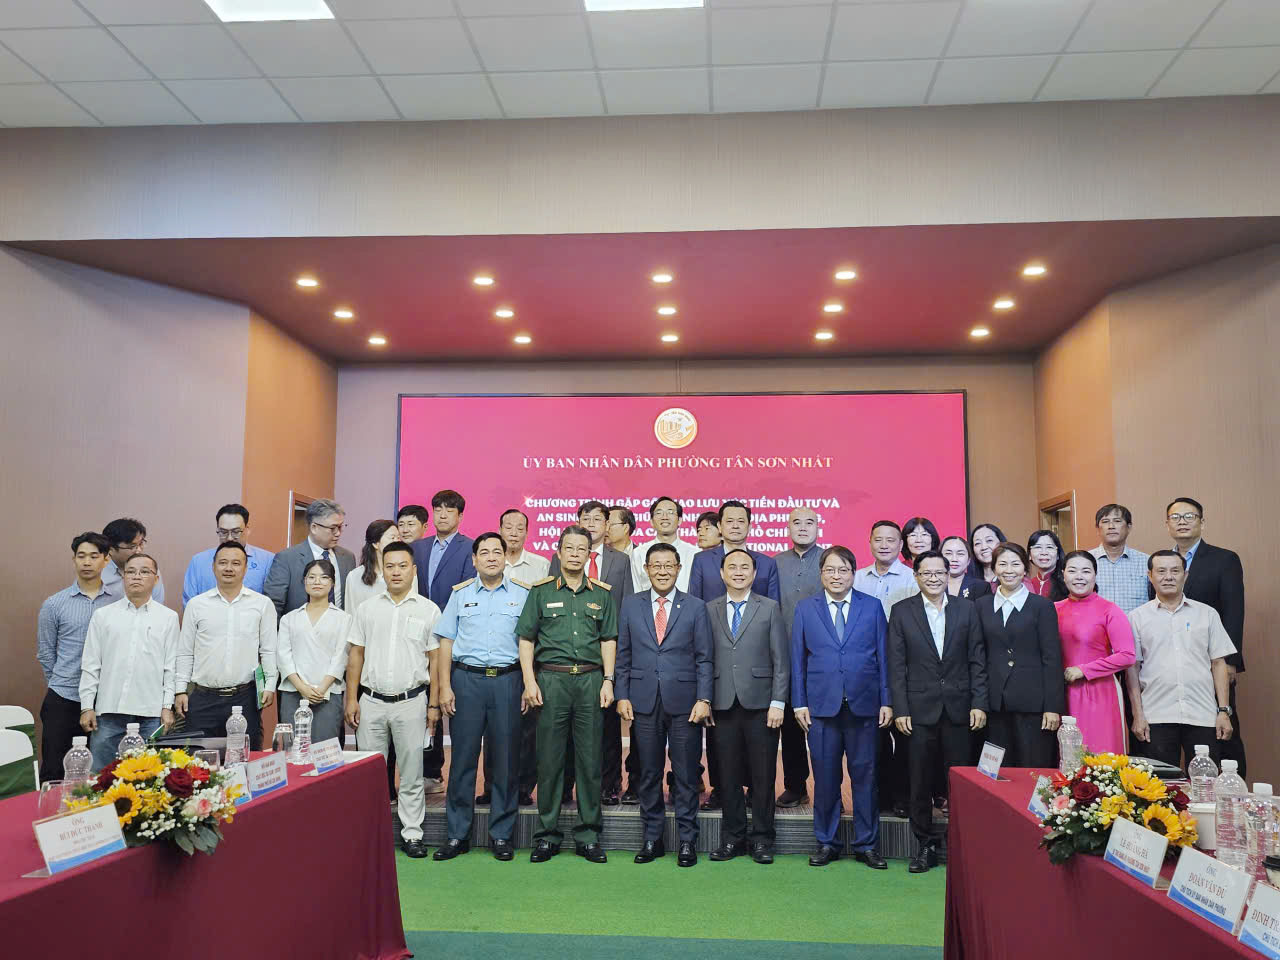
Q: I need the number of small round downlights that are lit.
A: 15